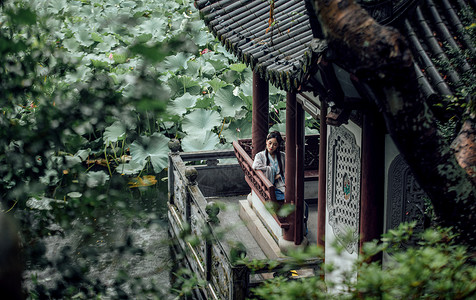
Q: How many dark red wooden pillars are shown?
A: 4